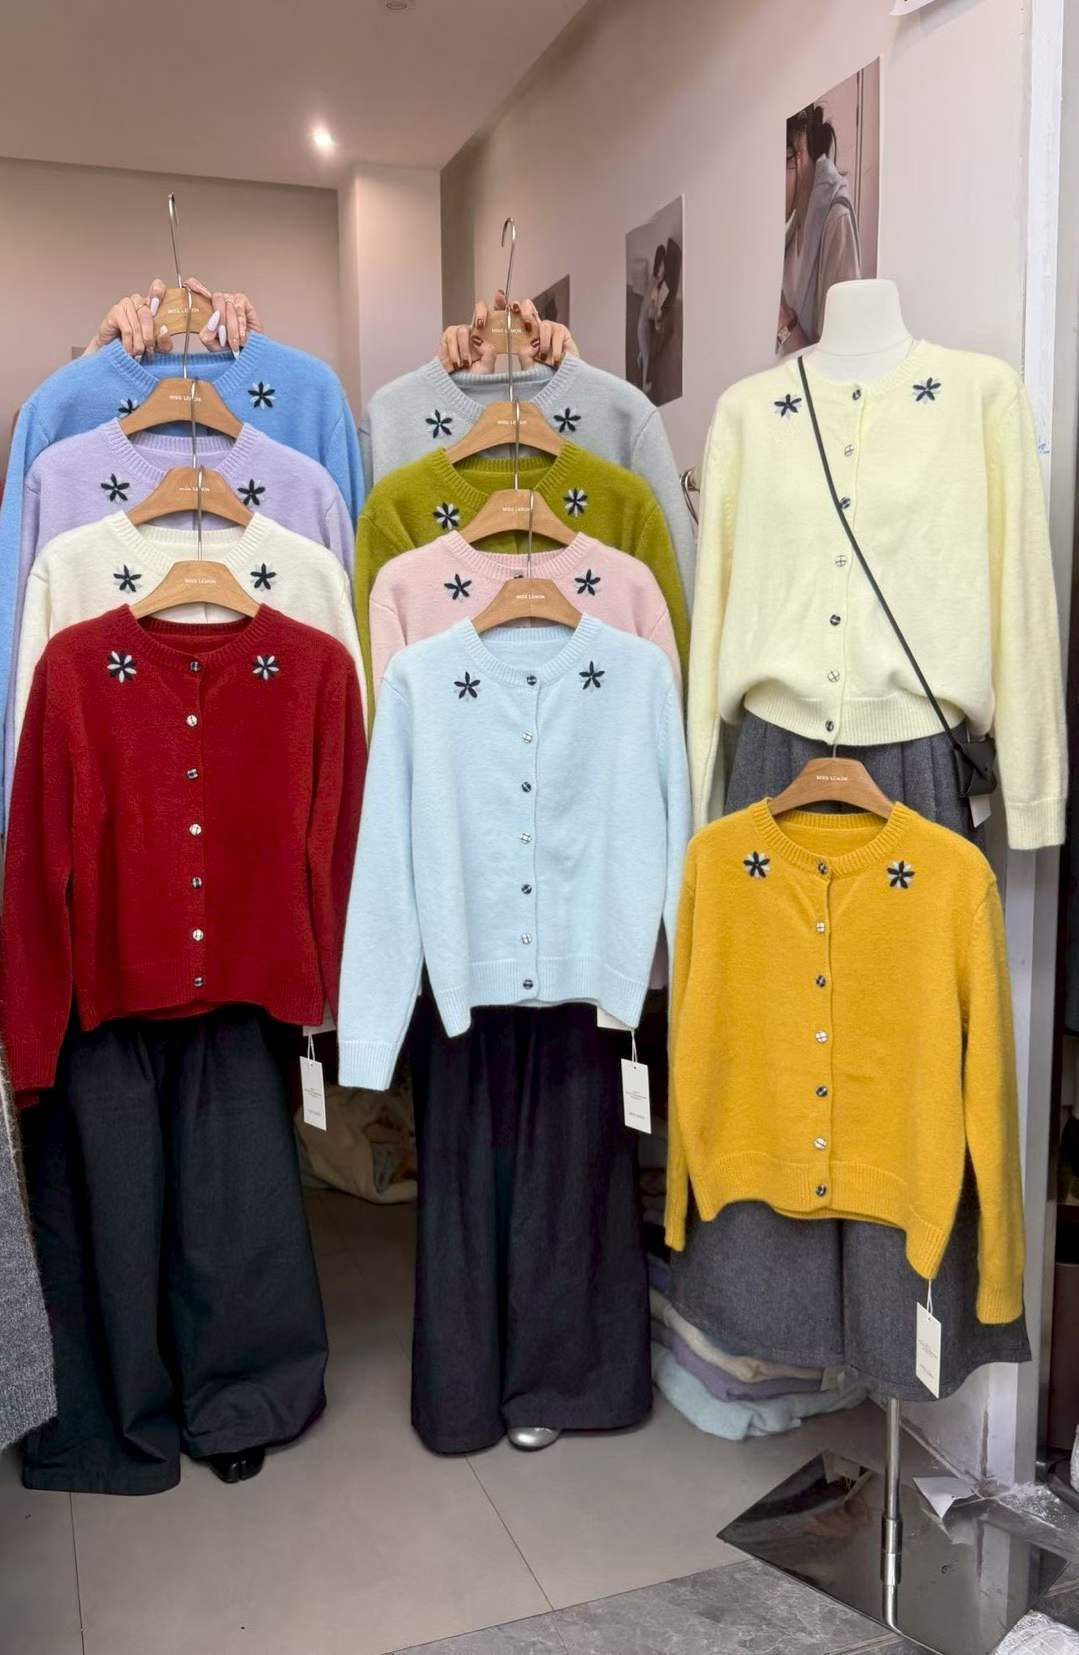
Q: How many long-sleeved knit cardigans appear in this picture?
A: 10